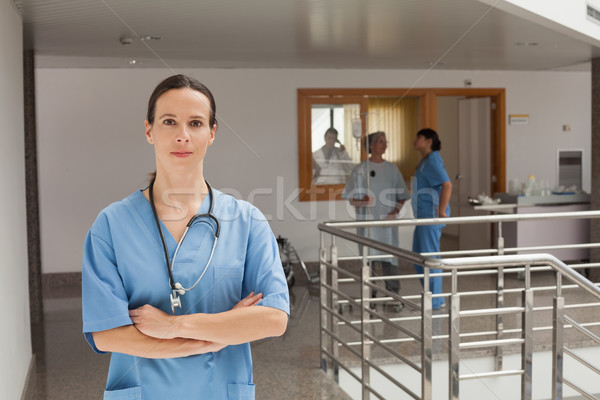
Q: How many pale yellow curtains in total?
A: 1